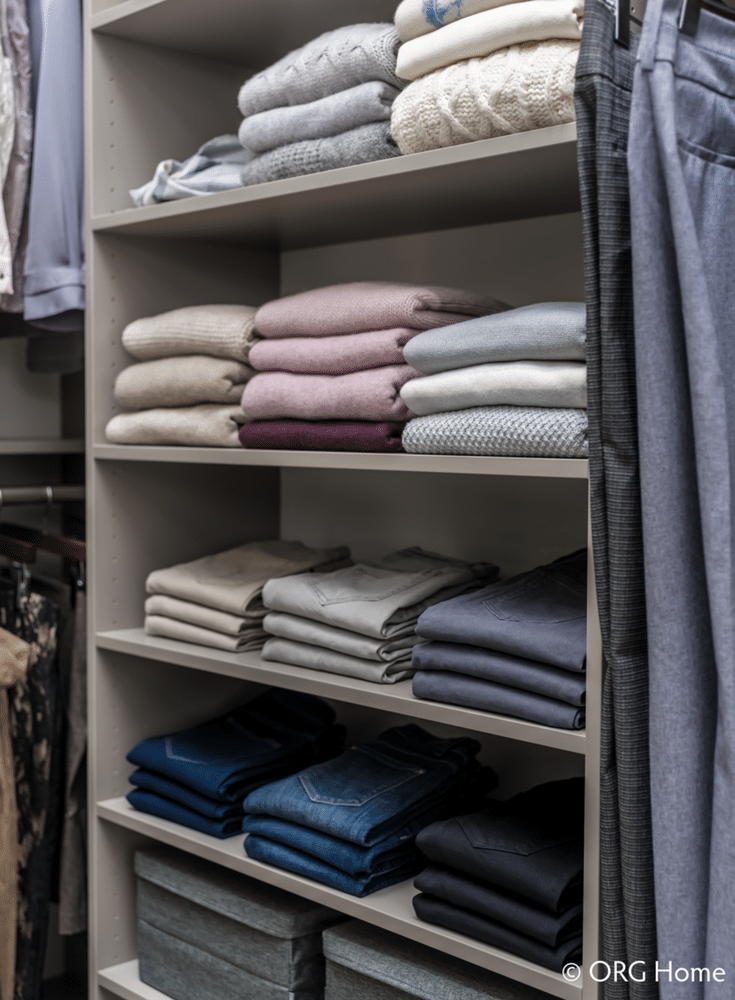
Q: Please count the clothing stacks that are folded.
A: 11